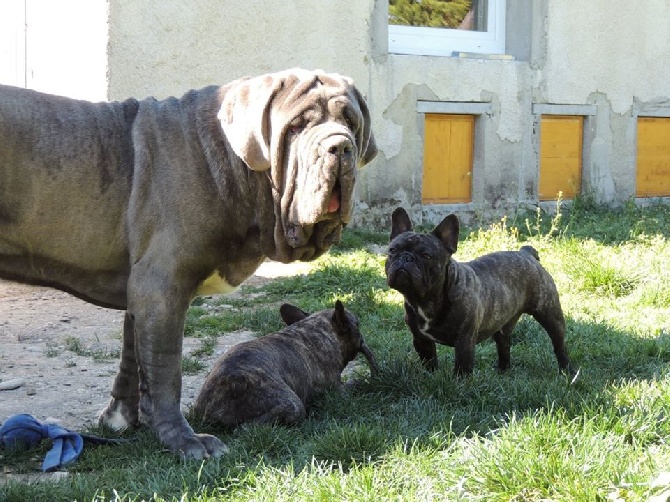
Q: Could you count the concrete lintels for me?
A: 3